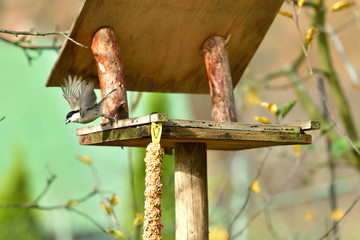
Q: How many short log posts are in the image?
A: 2